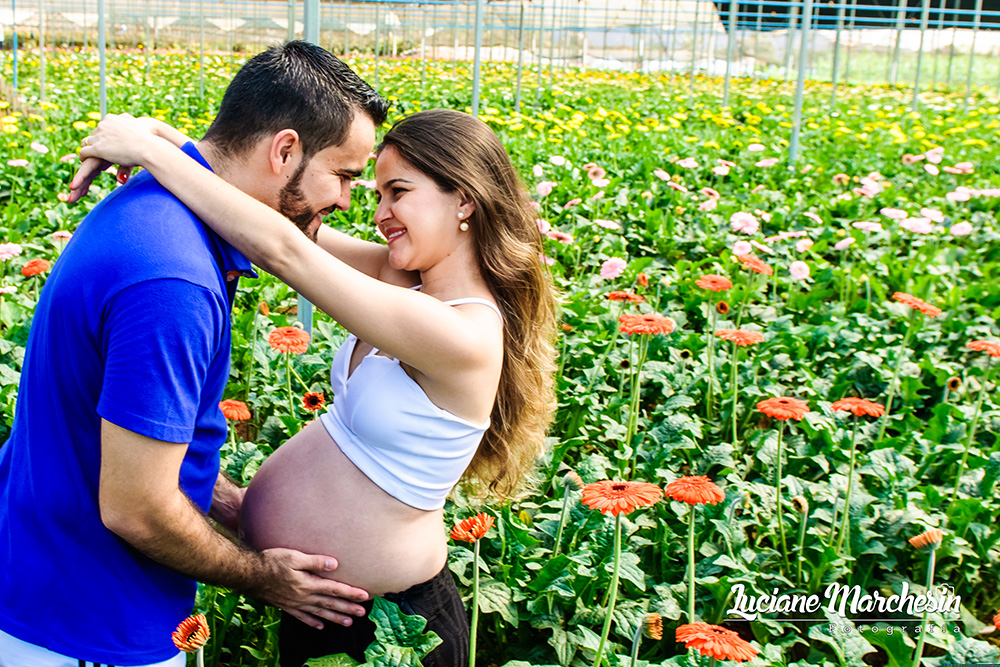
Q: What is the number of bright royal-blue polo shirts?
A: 1